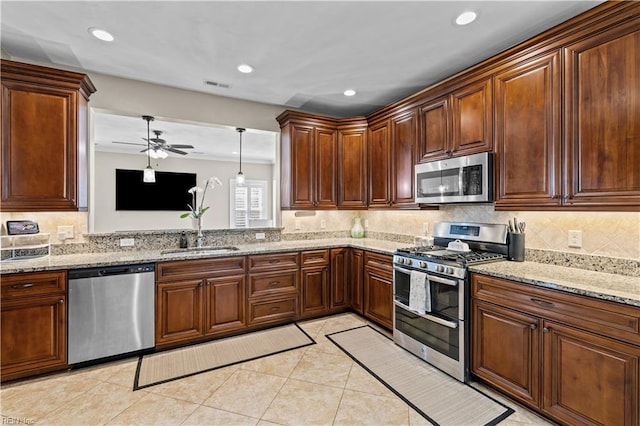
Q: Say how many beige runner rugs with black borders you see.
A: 2